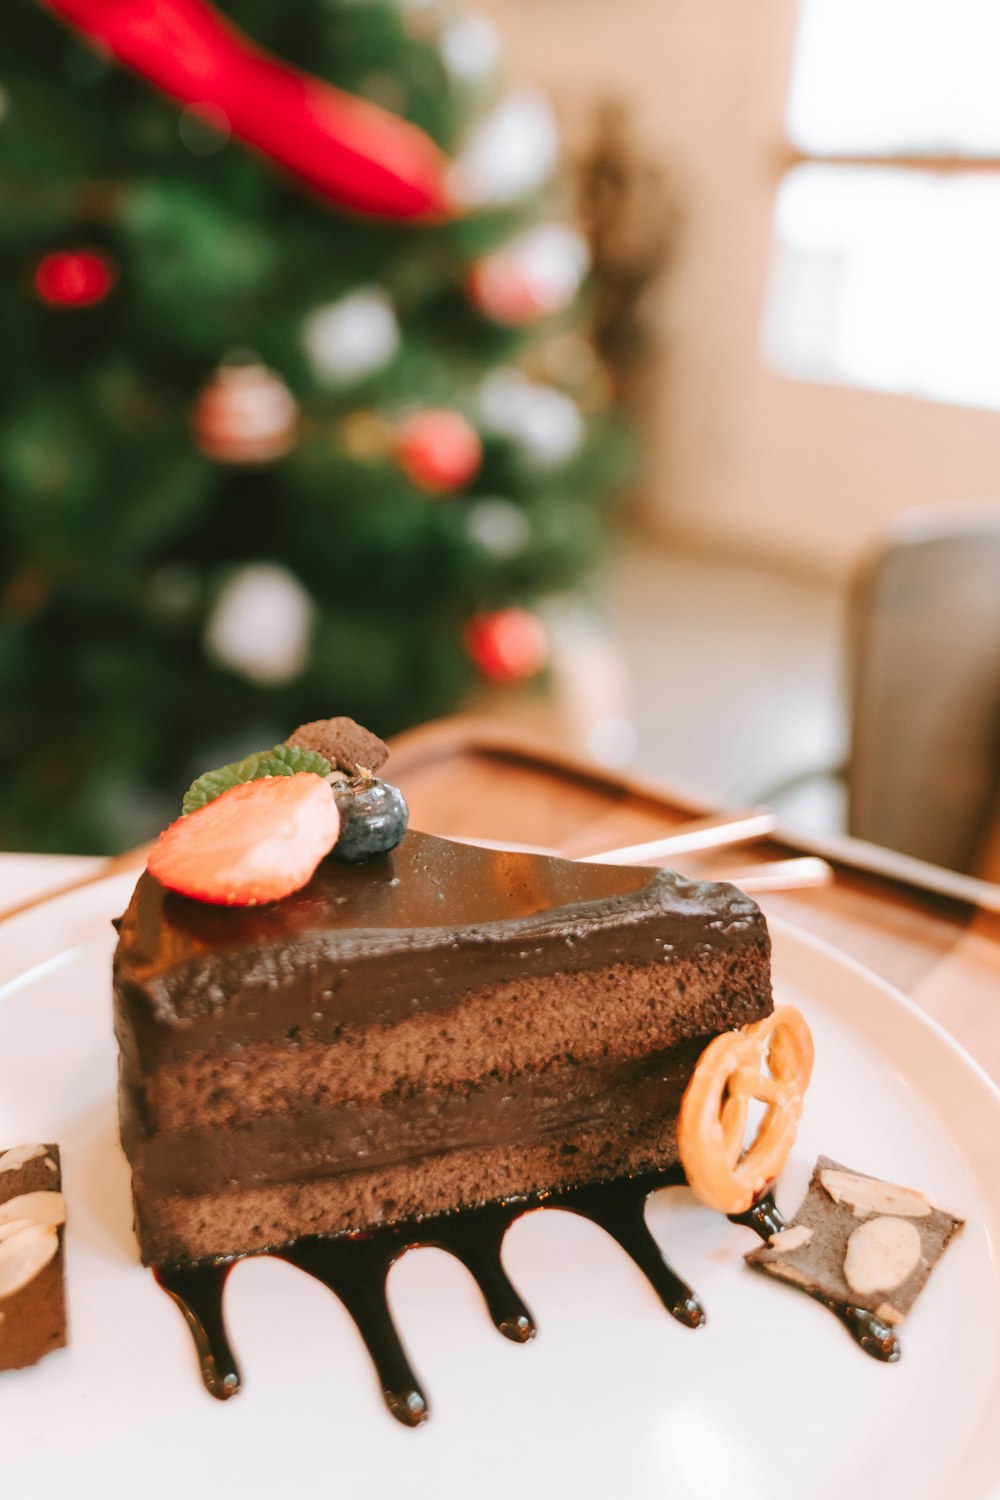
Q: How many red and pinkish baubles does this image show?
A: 5